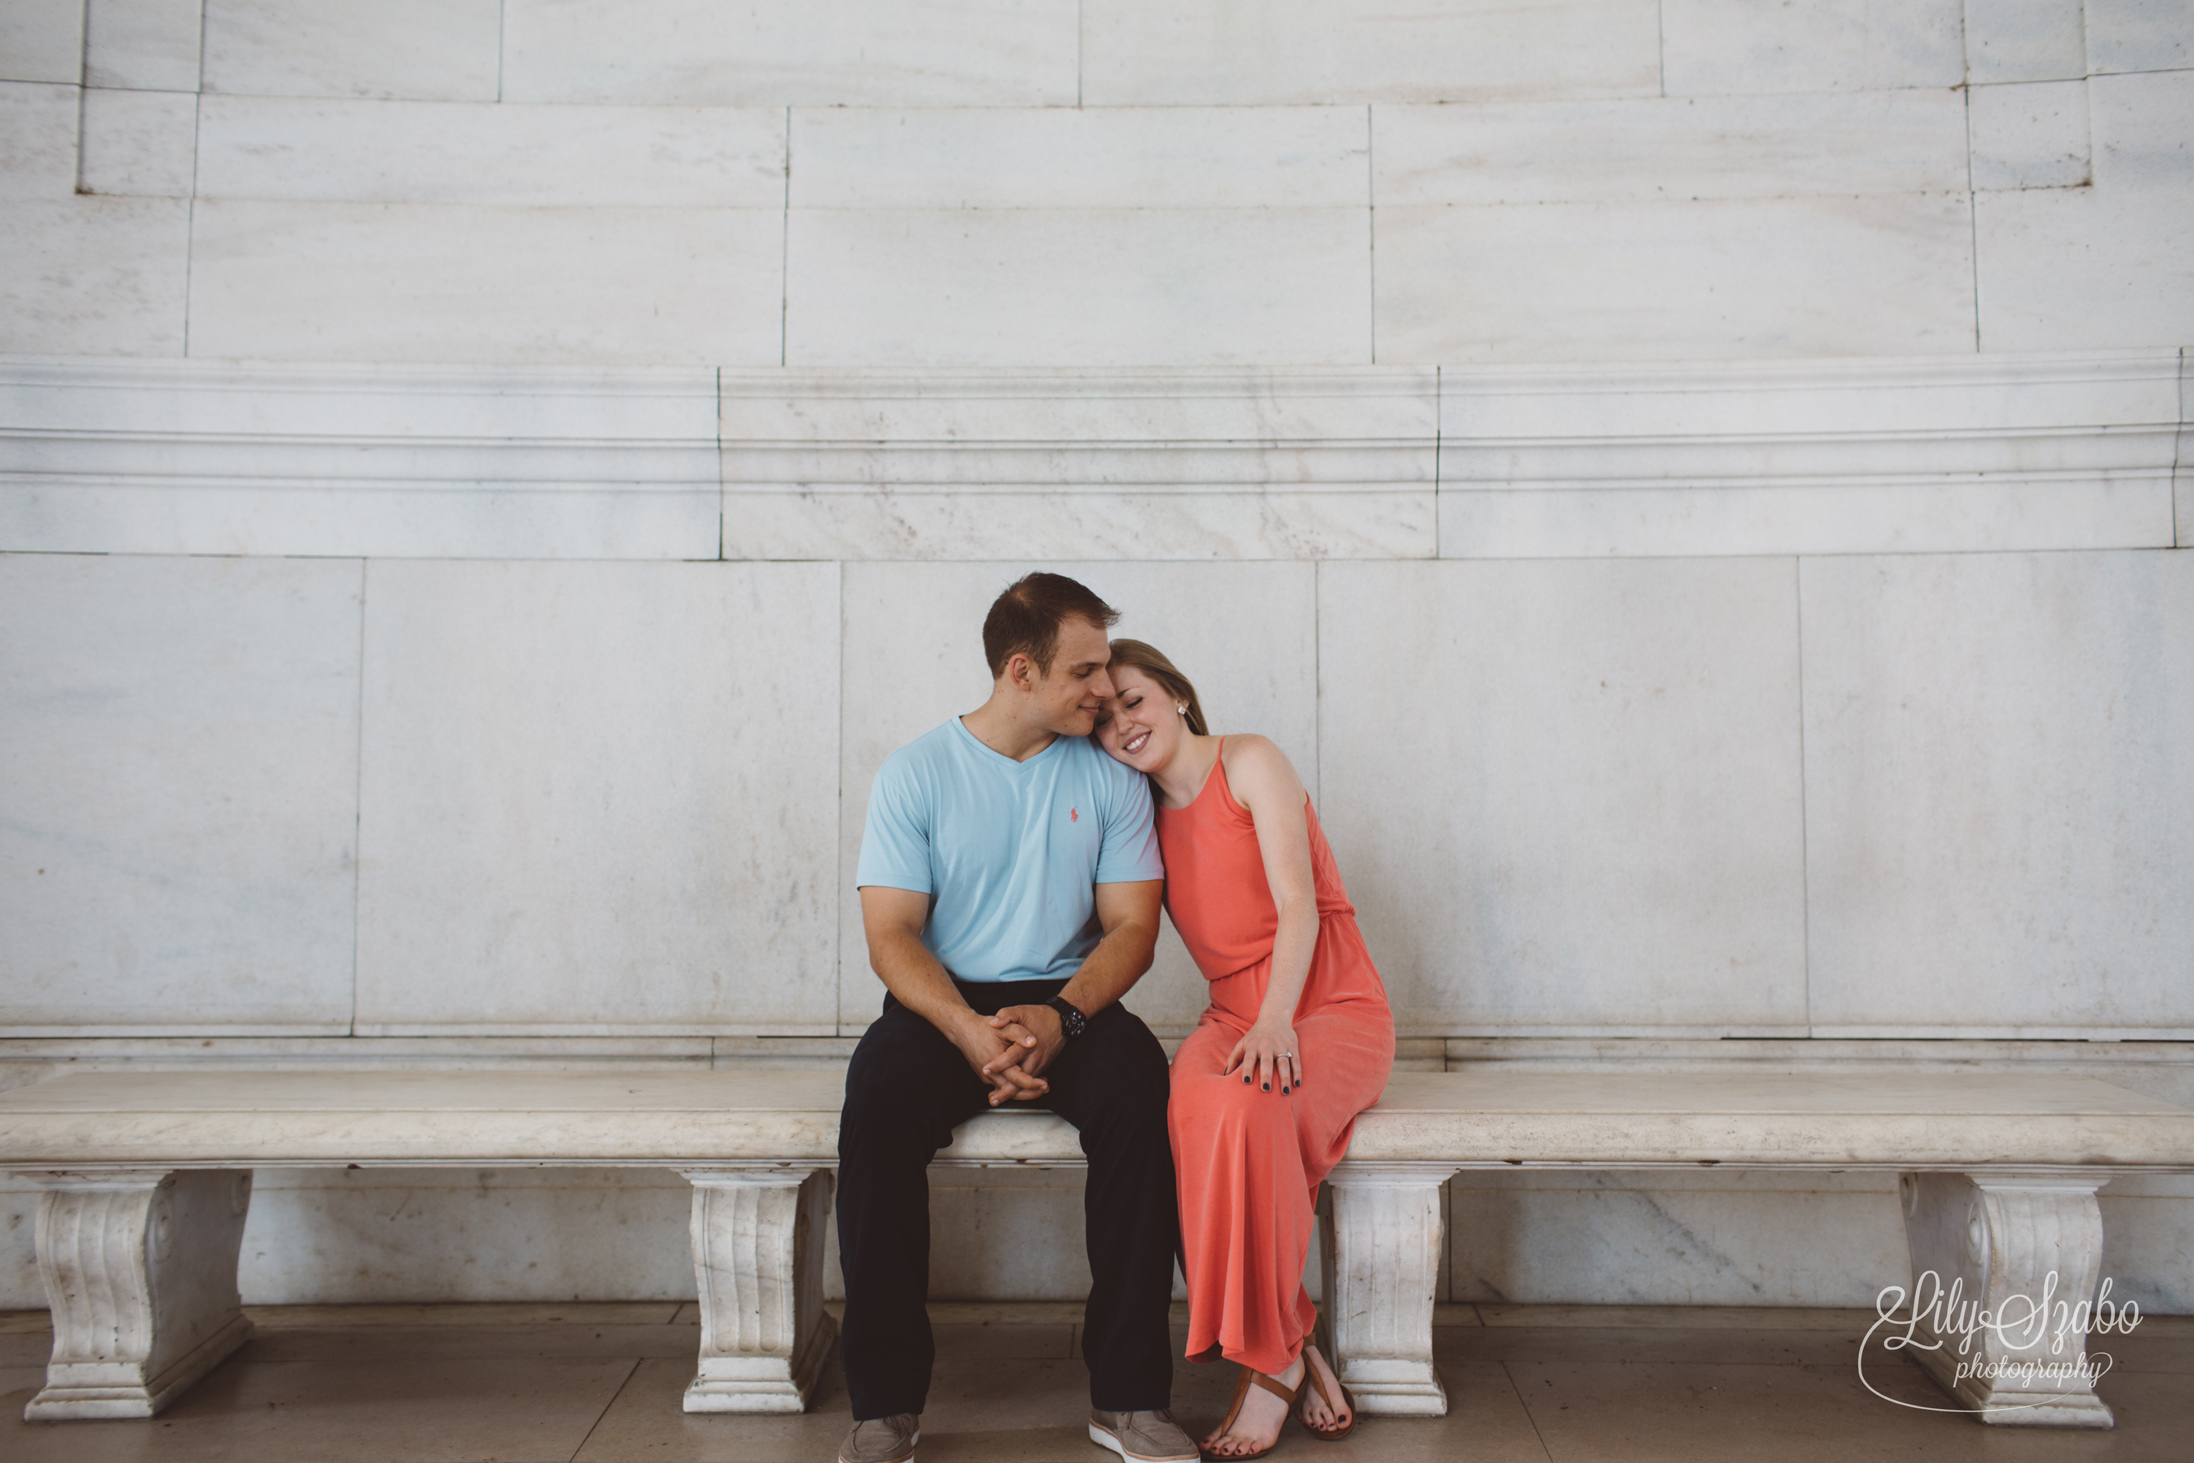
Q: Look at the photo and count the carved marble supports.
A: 4